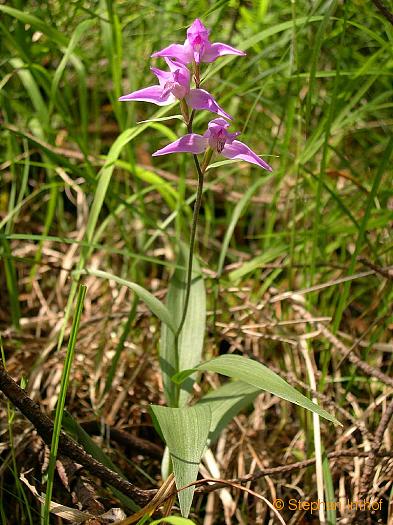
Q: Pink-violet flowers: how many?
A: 3